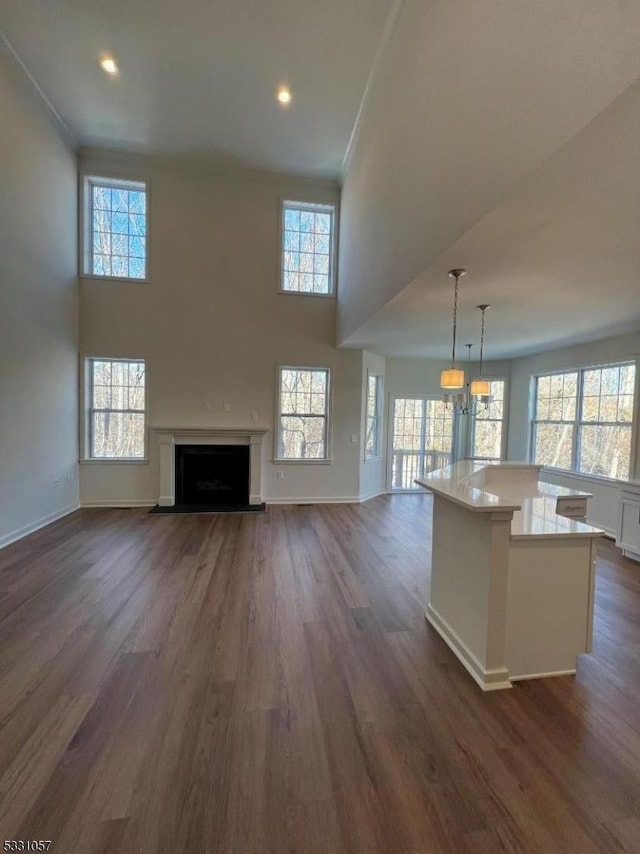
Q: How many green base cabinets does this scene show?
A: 0